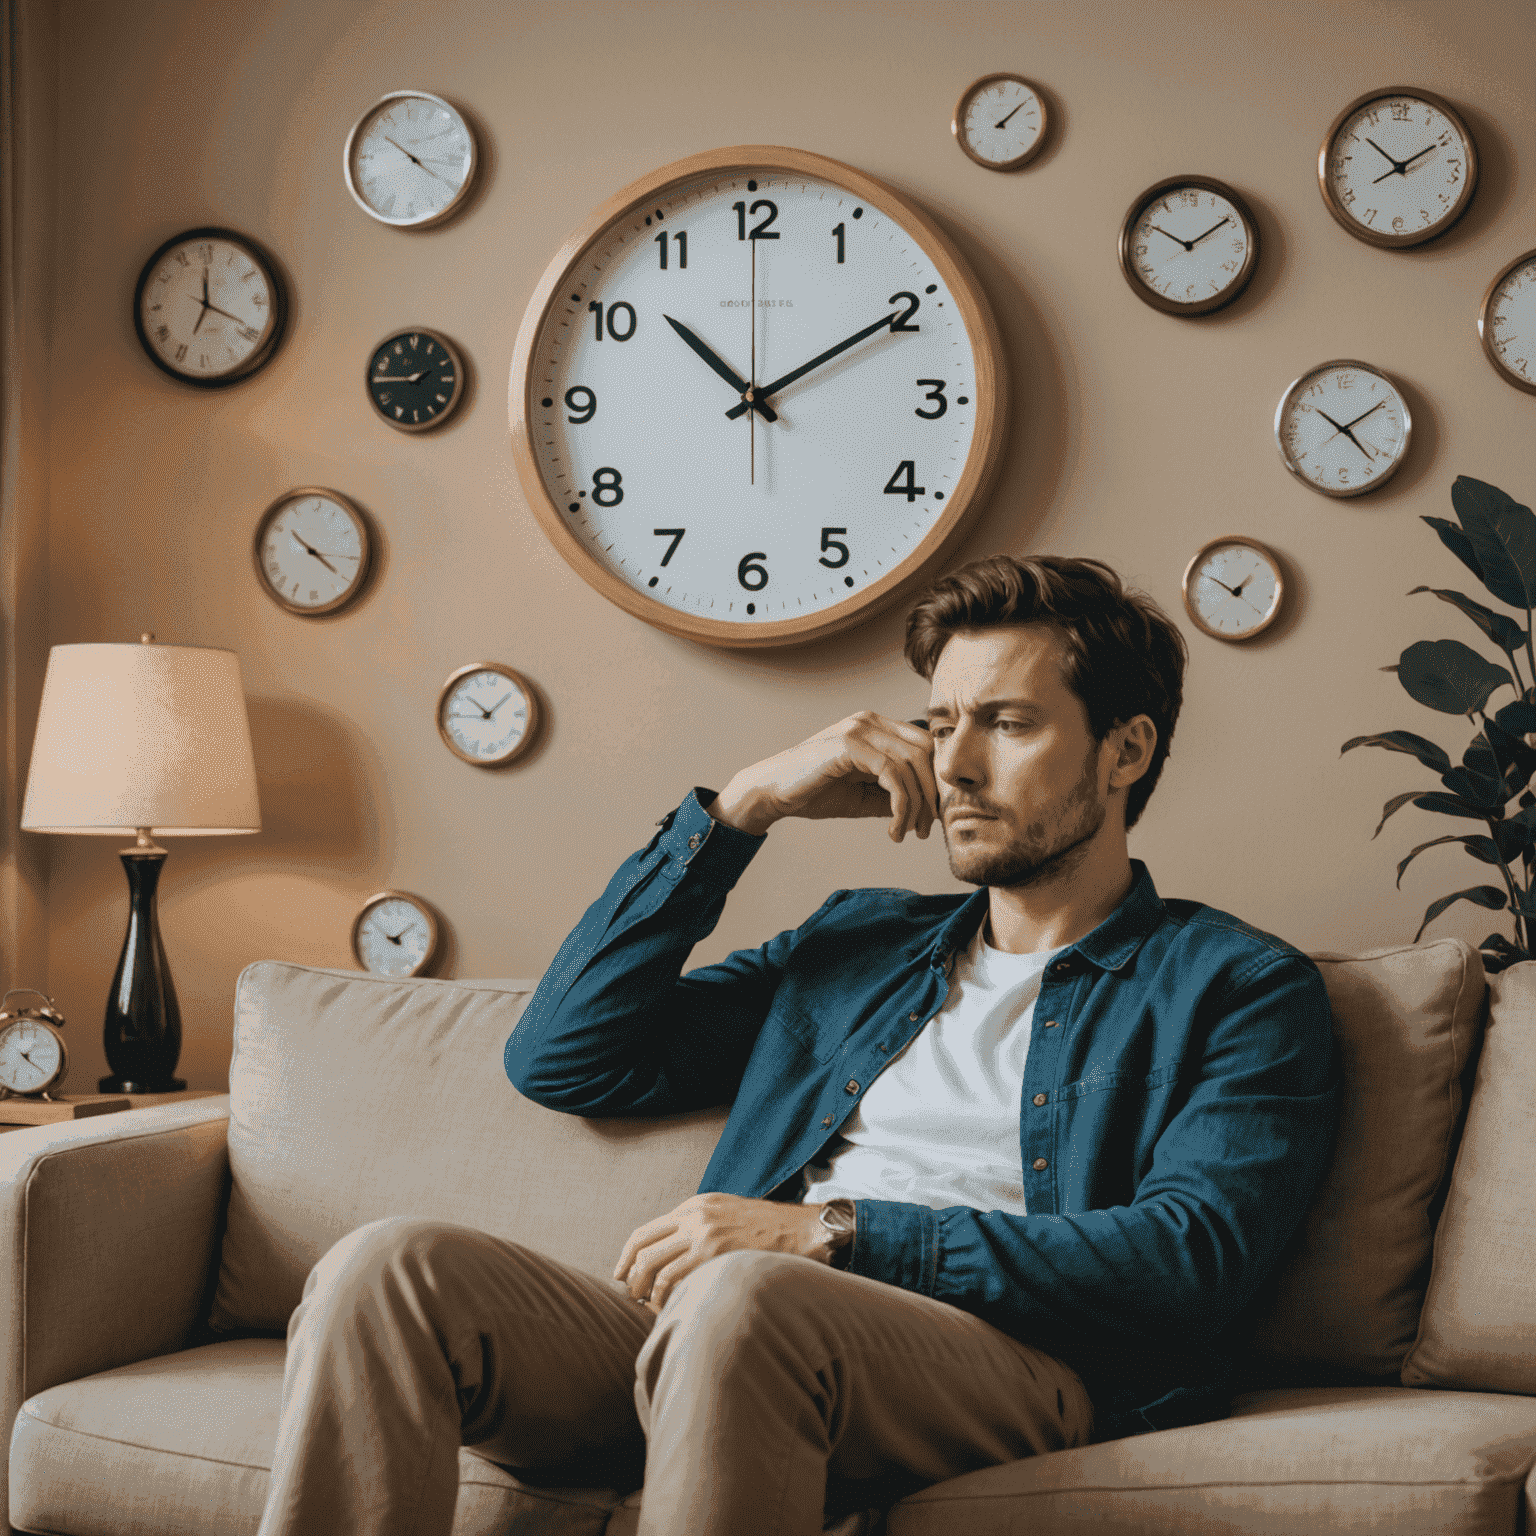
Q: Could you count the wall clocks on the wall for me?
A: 13